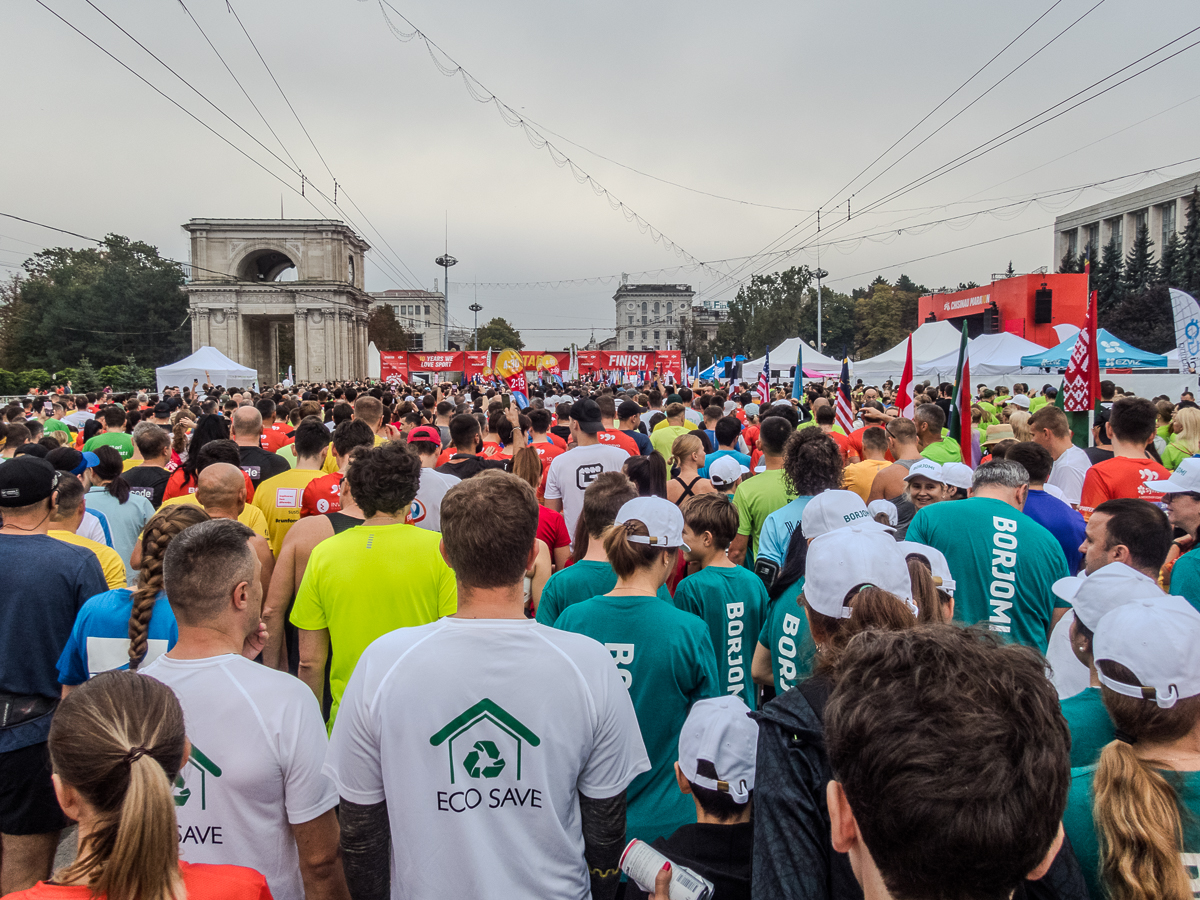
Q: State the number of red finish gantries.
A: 1